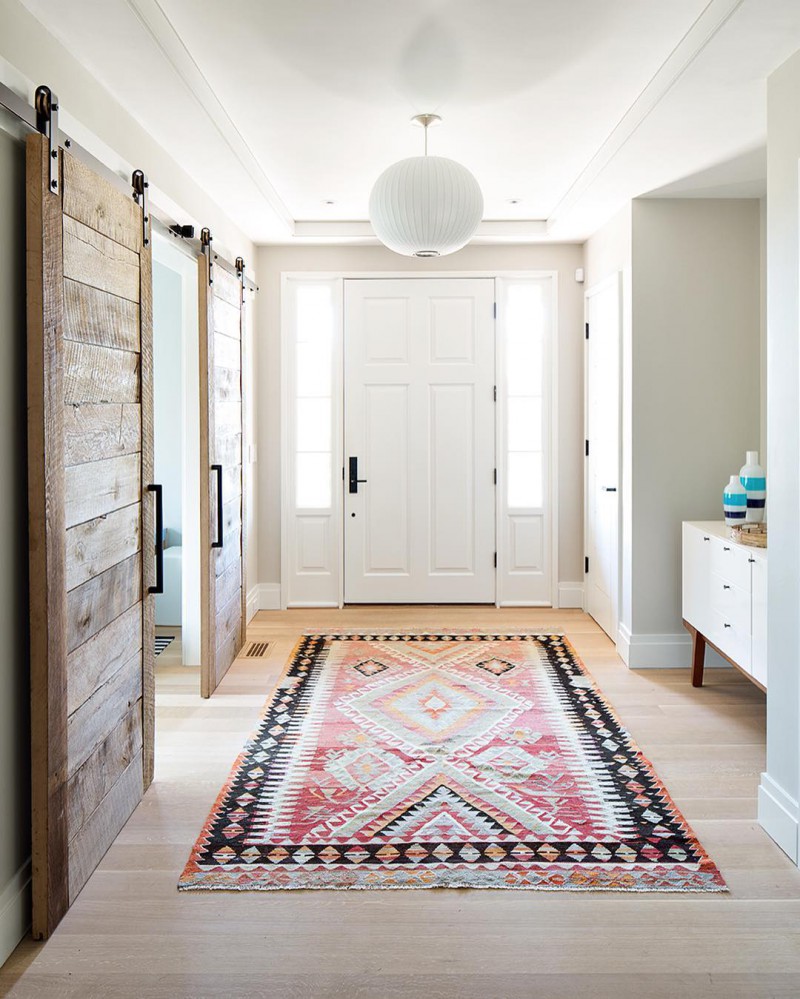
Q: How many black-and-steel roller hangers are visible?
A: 4